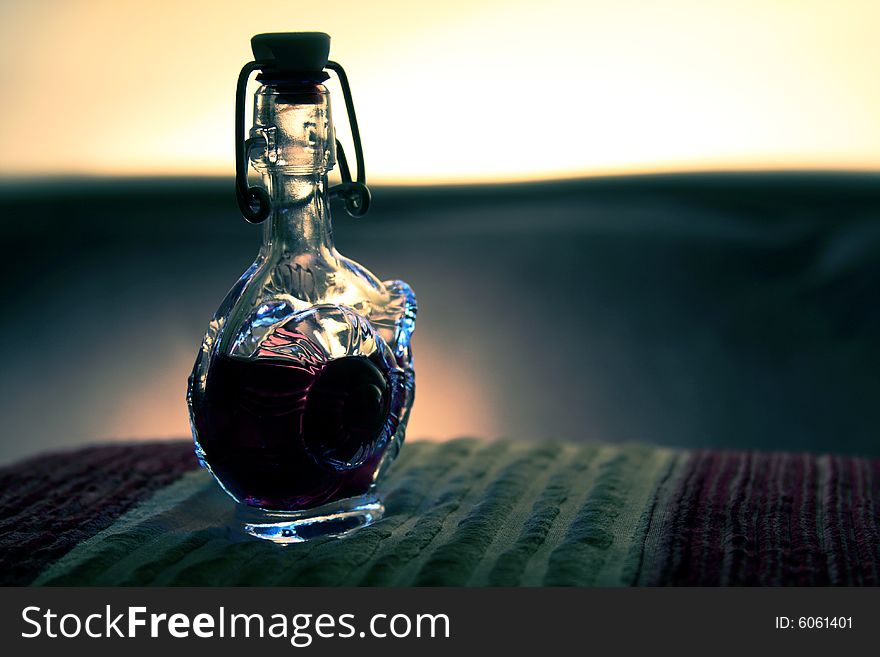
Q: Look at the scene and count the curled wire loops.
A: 2